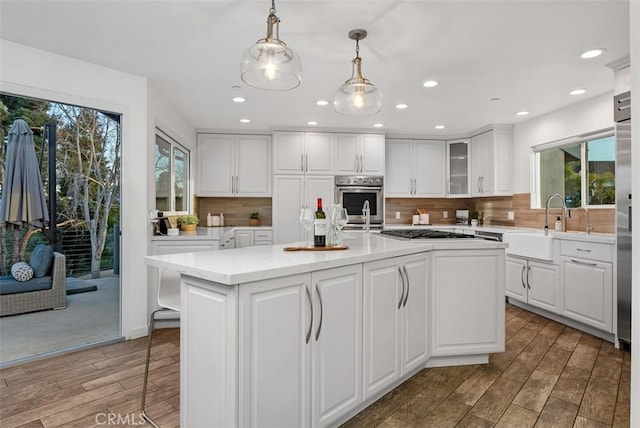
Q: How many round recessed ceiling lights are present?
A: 11